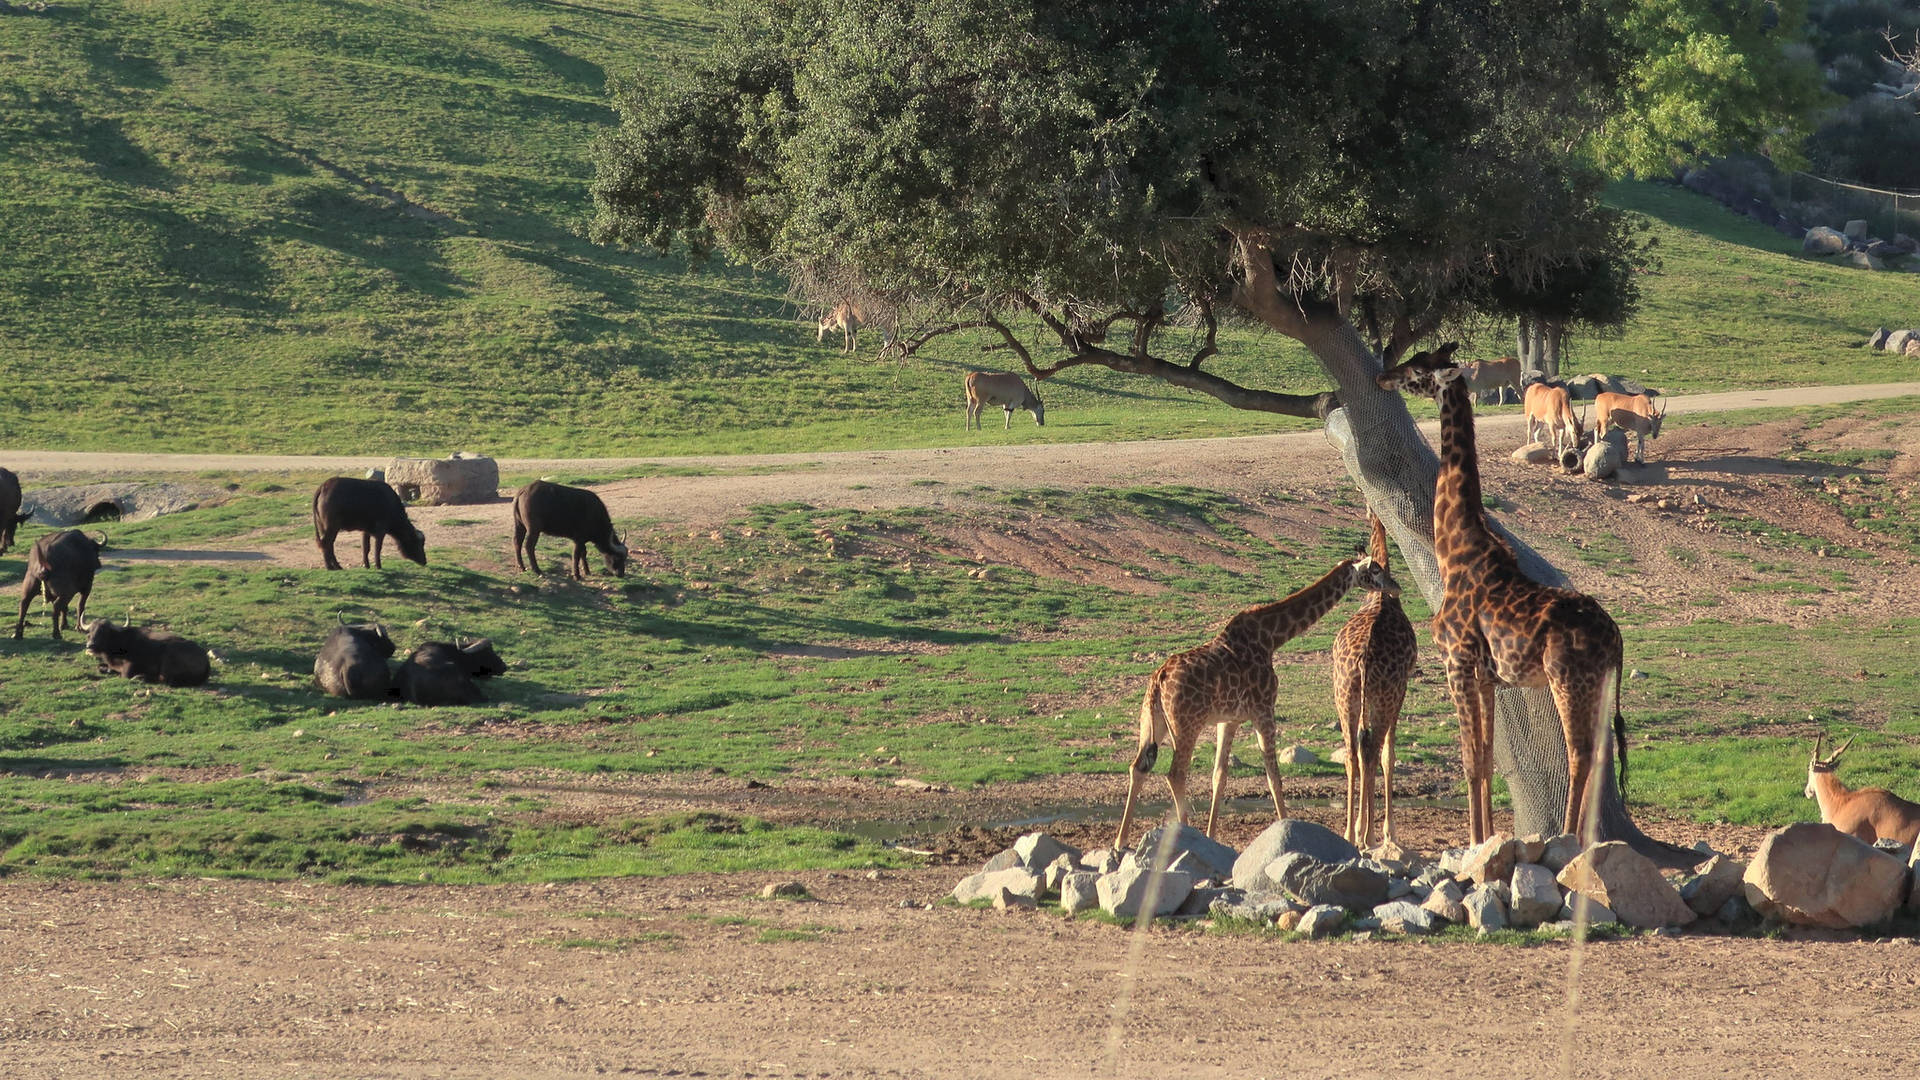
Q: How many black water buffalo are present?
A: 7